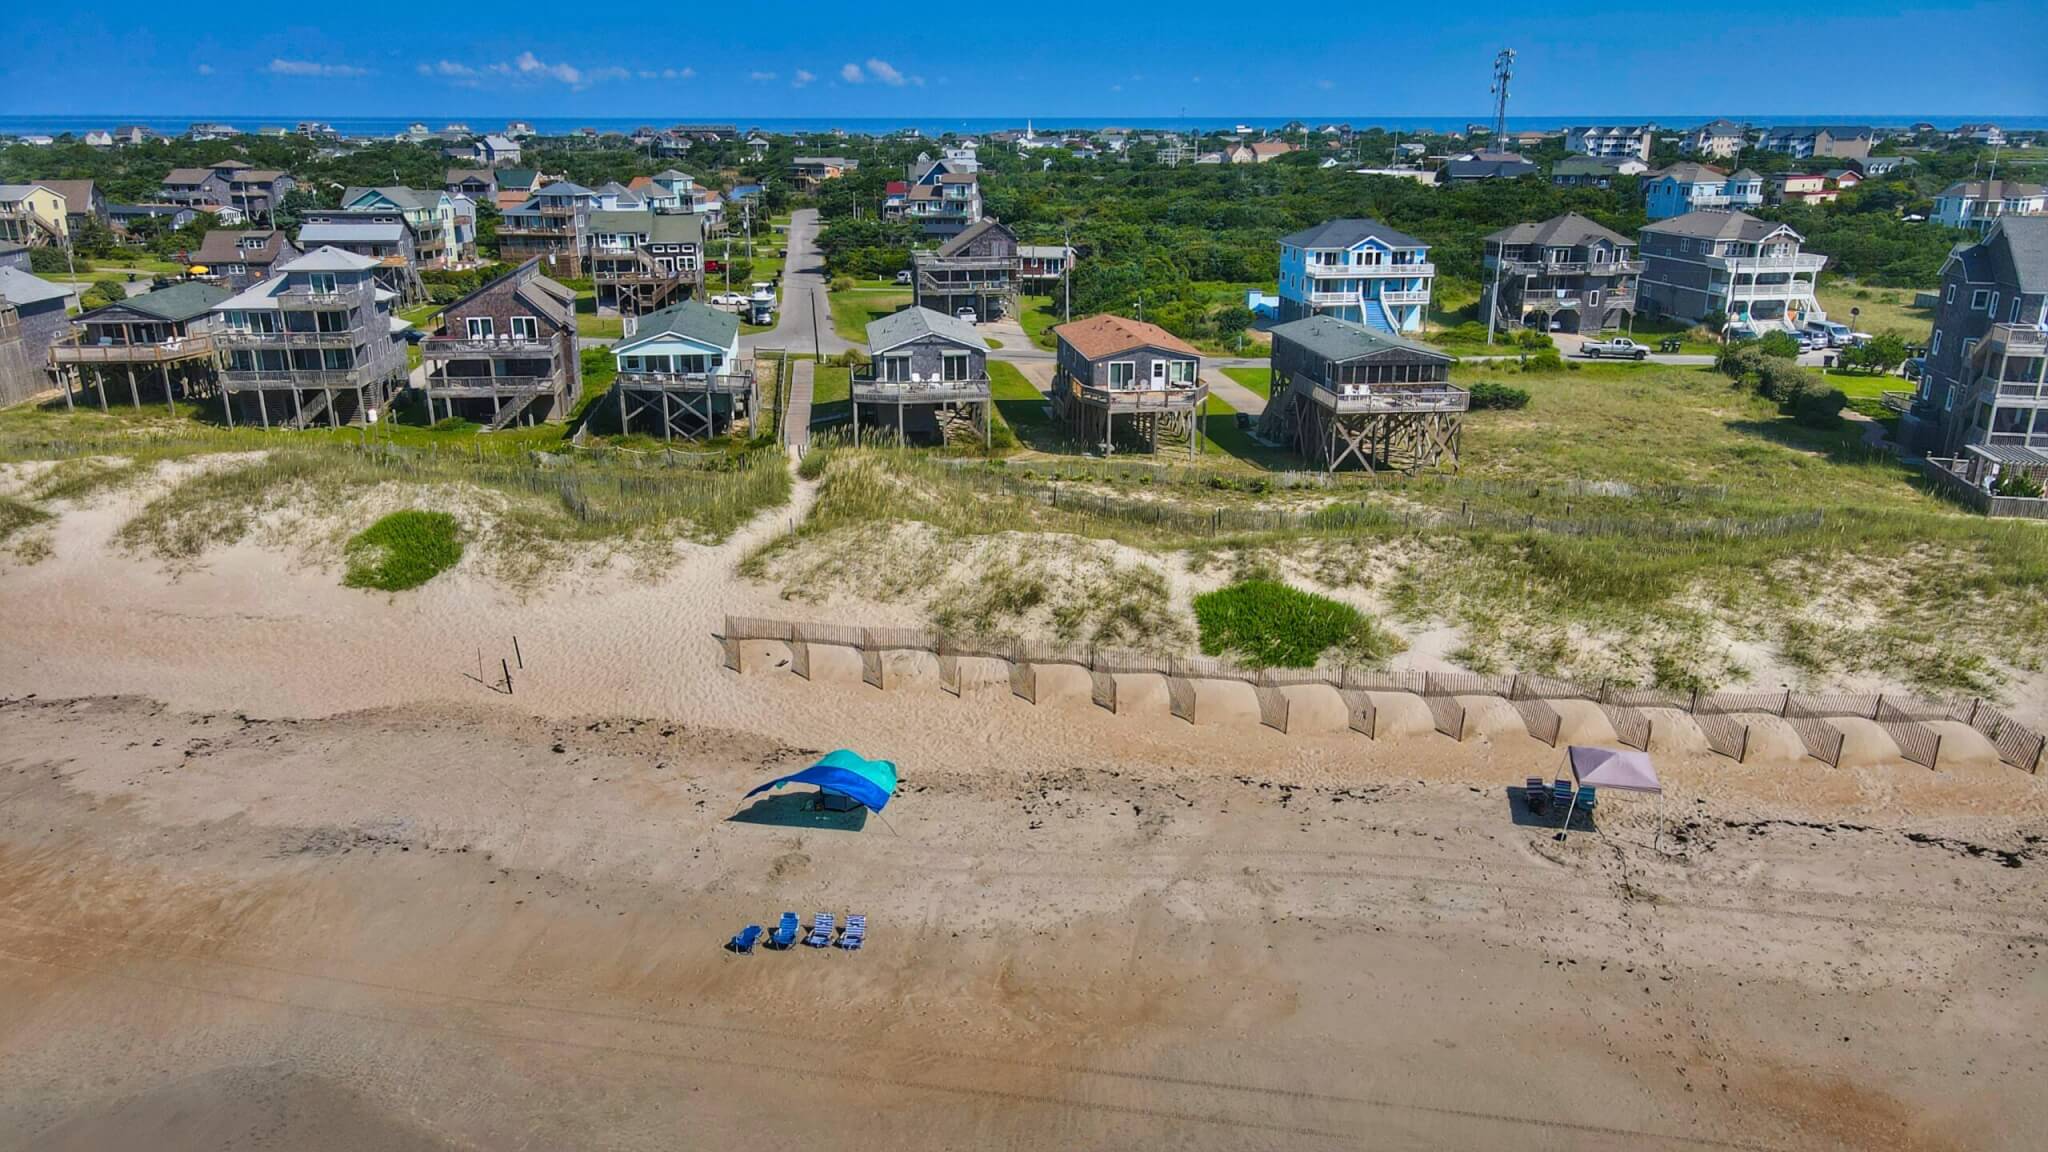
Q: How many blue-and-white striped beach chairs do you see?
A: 2